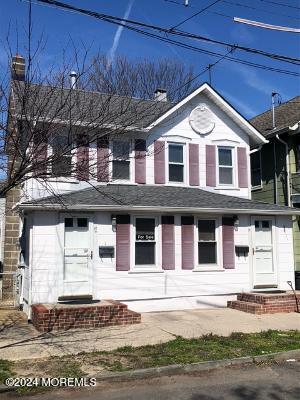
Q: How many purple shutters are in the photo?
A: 12